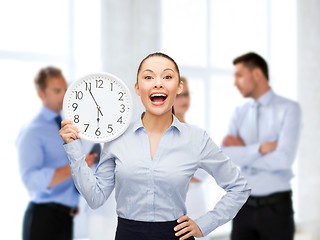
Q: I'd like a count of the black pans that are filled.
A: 0